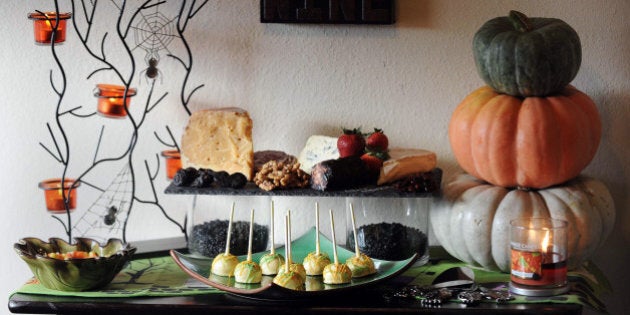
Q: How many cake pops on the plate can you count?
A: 8